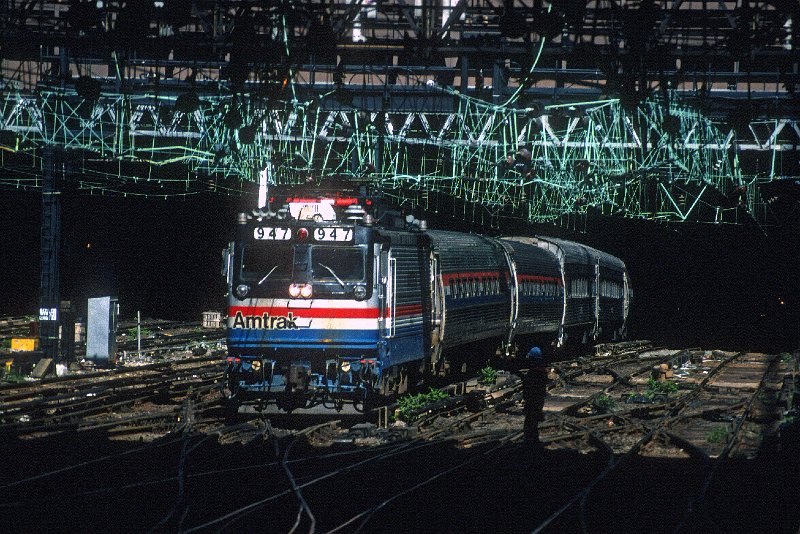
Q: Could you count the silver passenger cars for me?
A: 4